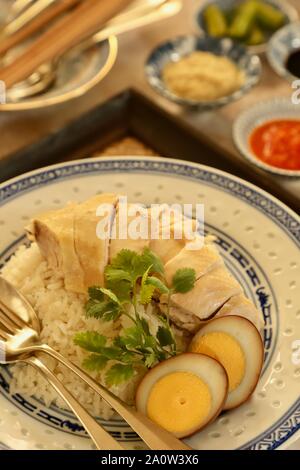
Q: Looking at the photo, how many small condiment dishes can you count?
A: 4